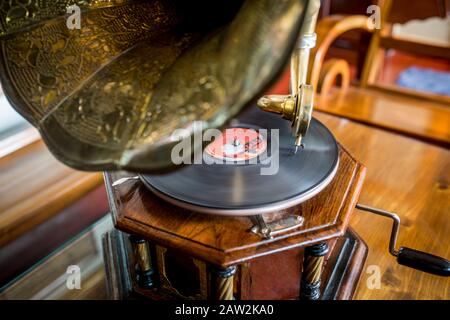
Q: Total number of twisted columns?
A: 3